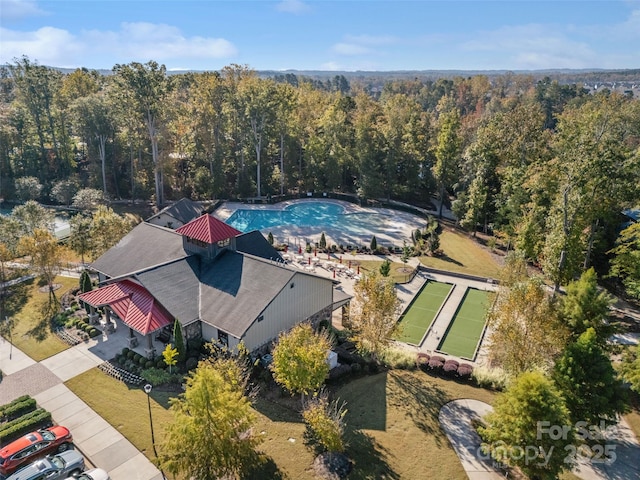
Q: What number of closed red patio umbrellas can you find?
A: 9